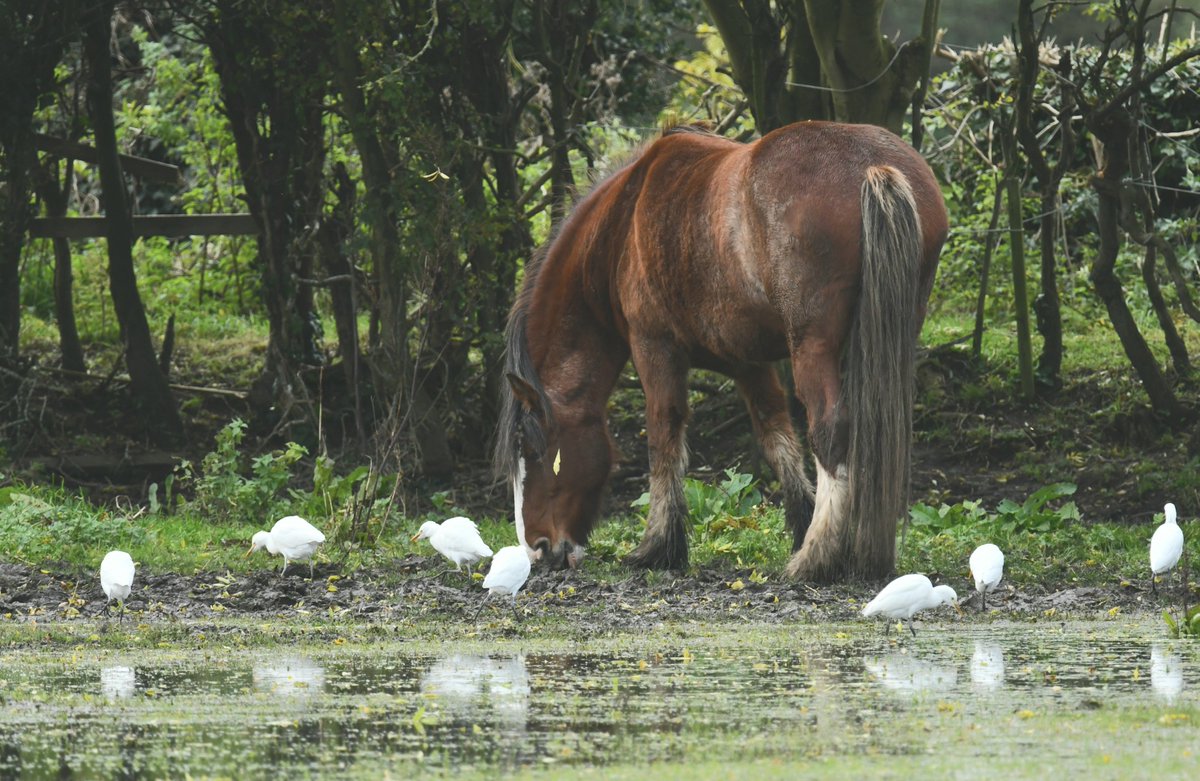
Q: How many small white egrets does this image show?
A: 7